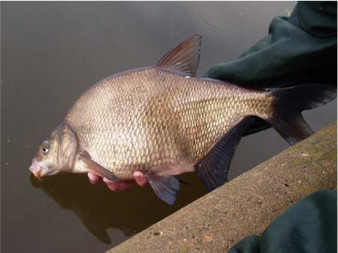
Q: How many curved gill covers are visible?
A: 1